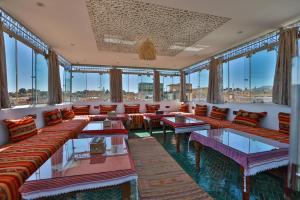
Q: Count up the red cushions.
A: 12